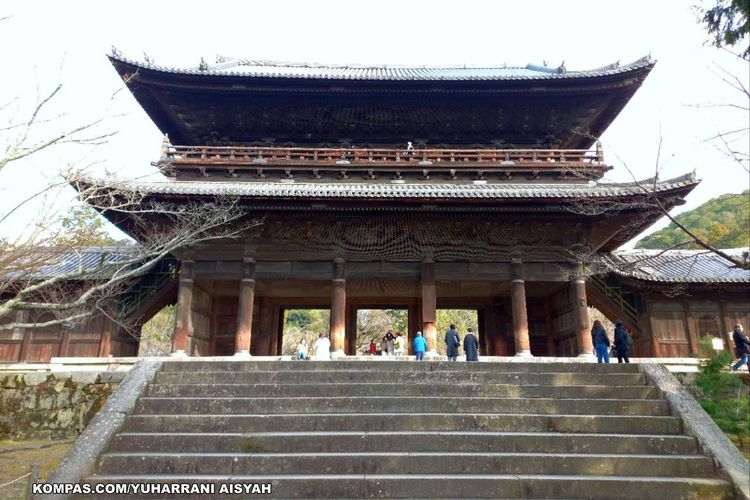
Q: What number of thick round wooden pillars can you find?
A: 6